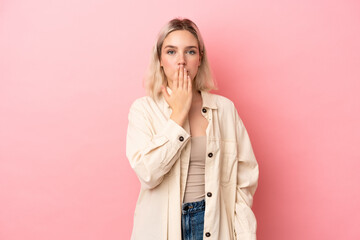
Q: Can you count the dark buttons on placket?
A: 4